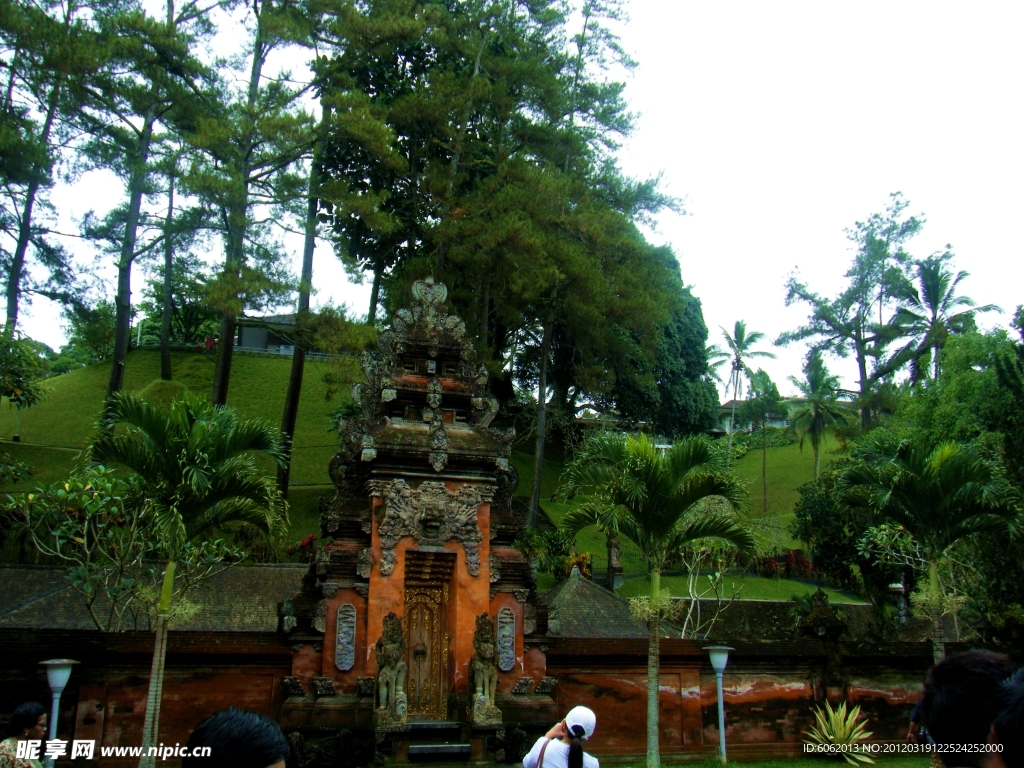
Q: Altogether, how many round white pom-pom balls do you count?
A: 0